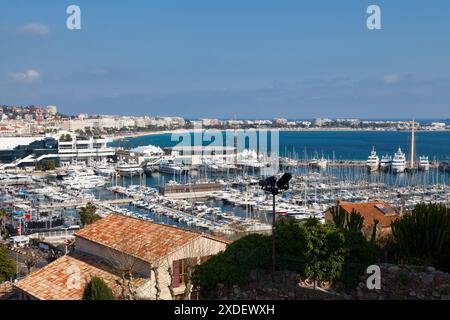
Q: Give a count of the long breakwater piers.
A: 1